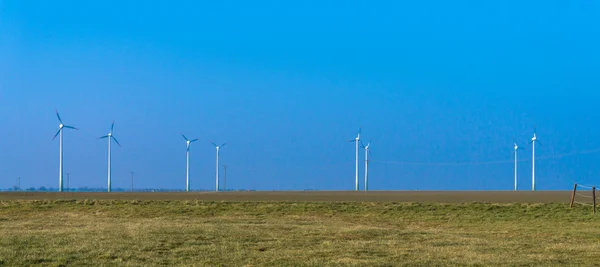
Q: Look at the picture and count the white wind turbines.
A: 8